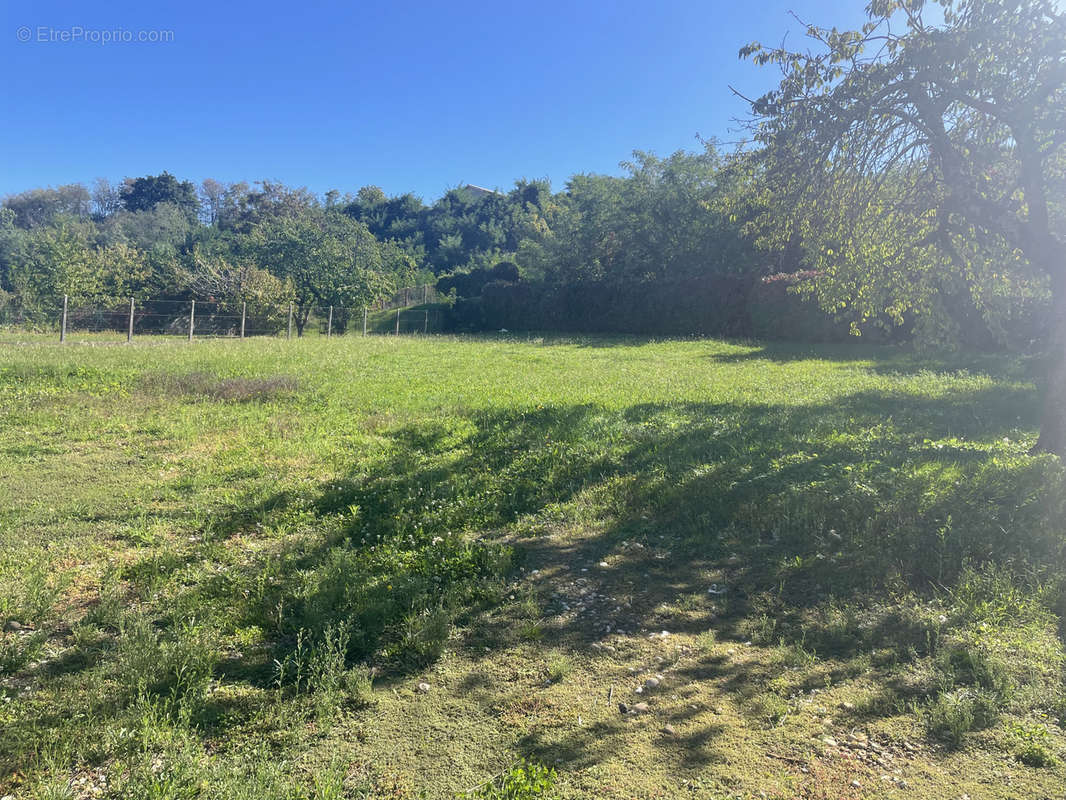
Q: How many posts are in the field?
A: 9